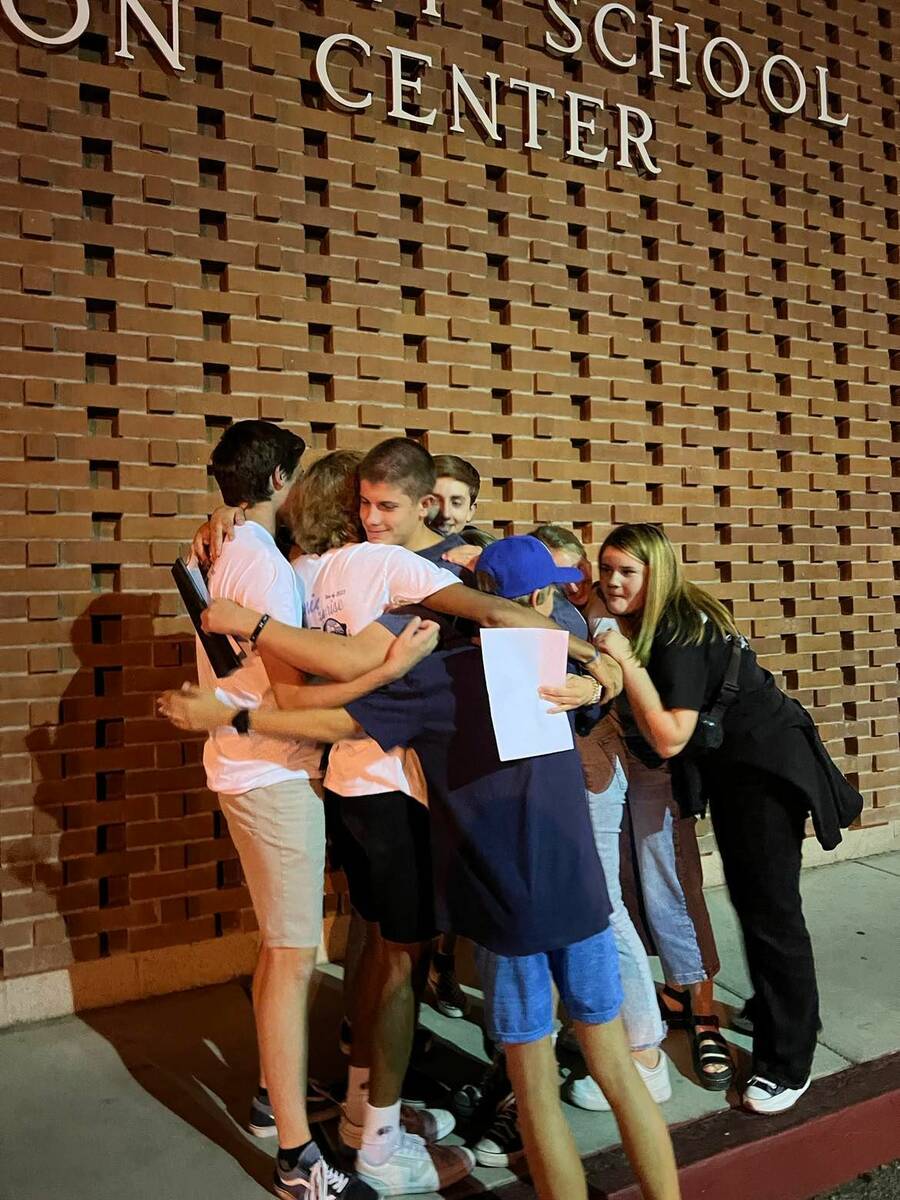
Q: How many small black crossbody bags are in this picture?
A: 1